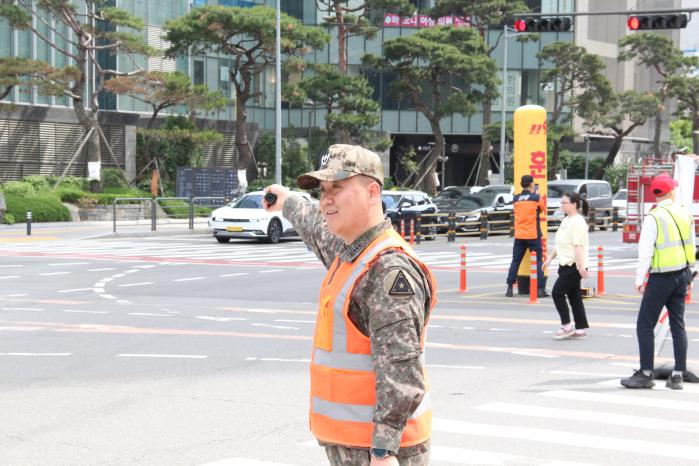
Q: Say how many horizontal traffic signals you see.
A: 2